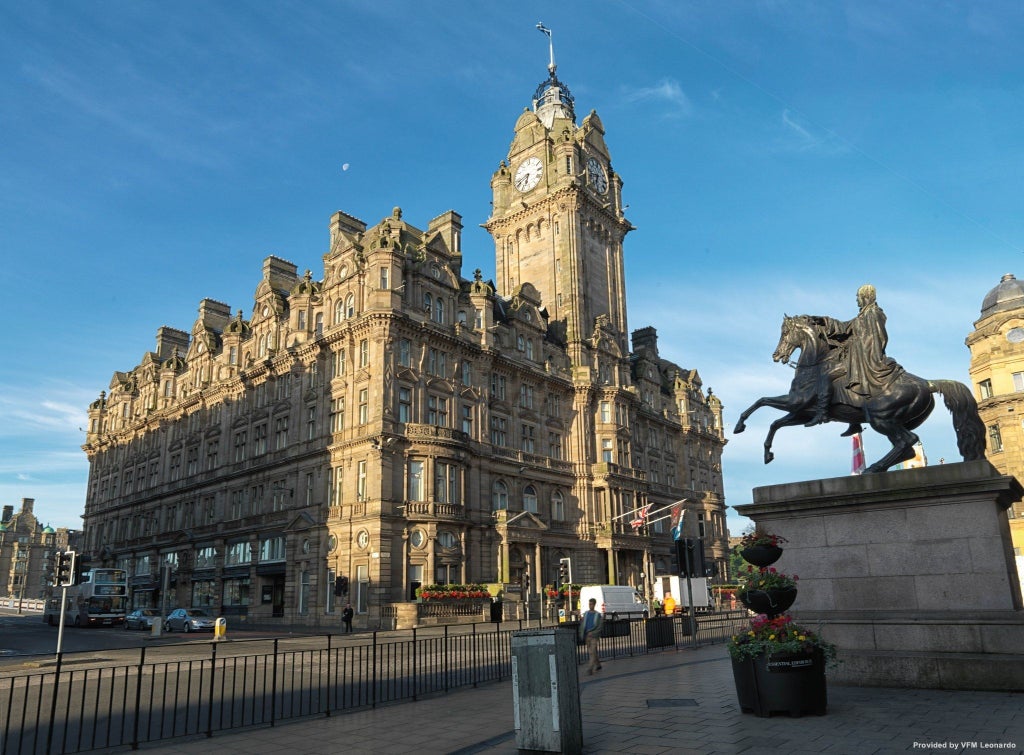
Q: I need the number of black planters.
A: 3